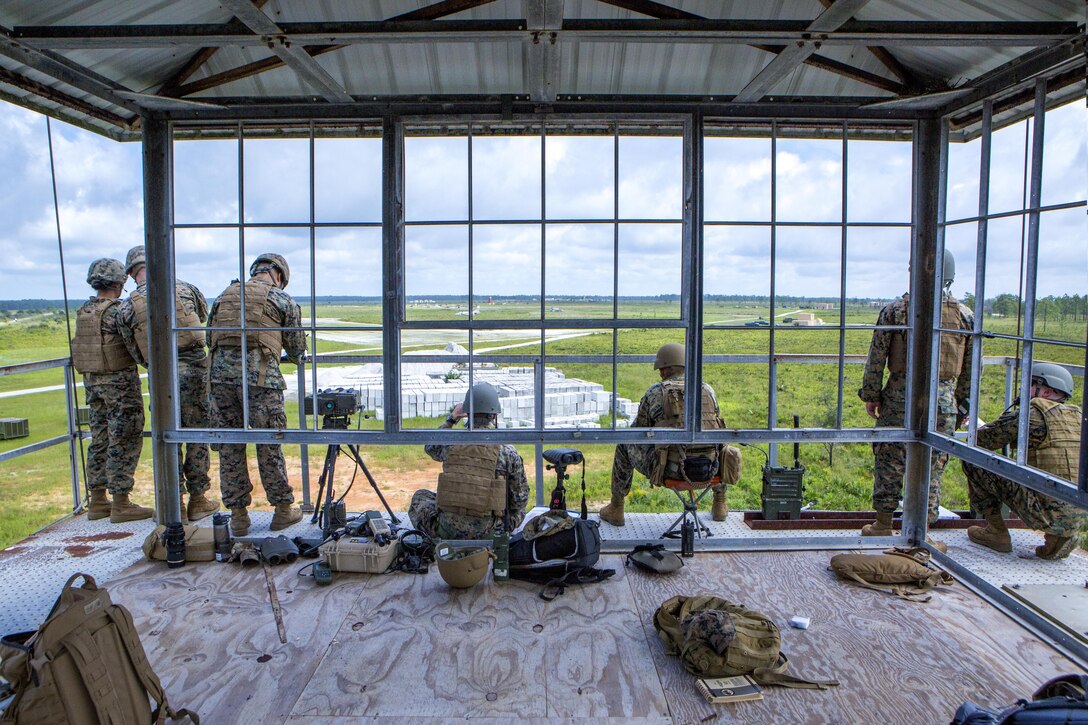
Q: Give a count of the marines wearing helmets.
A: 7